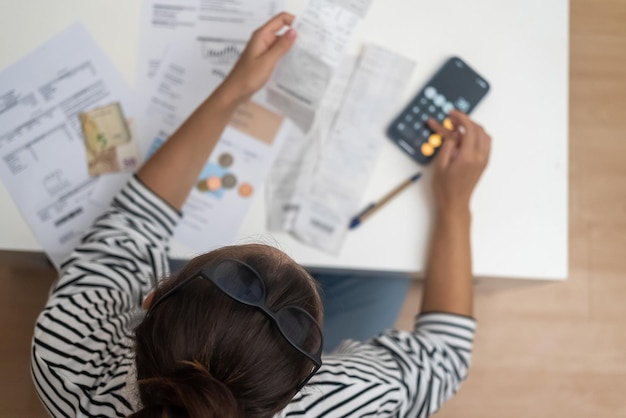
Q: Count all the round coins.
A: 5